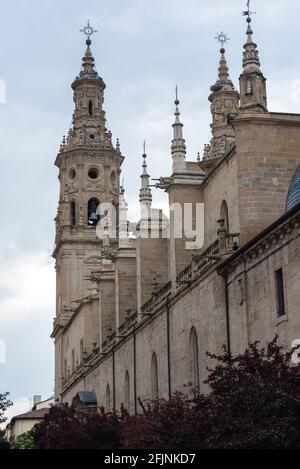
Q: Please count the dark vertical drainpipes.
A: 4